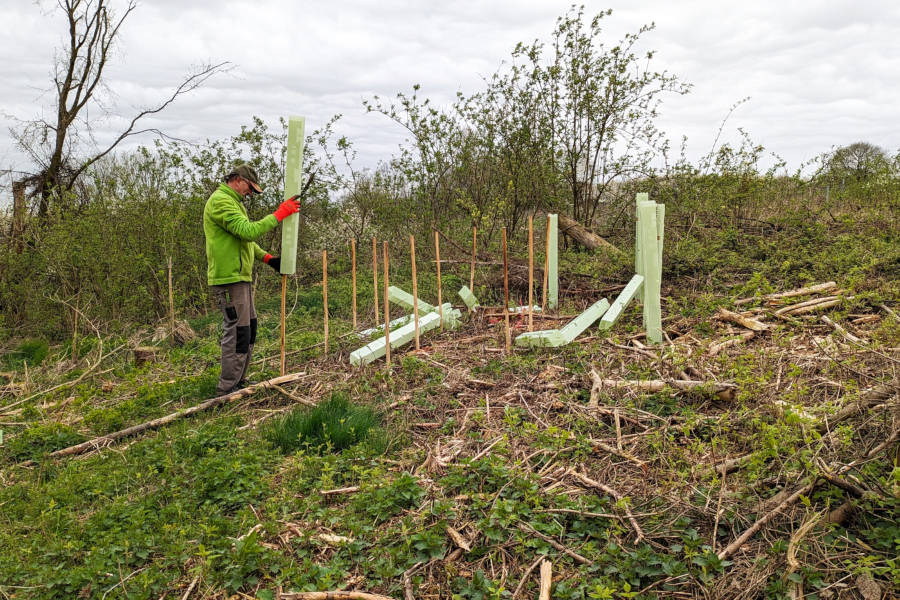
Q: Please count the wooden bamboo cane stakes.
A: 11